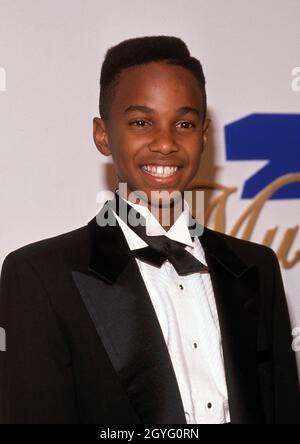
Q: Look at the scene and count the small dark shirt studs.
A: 3